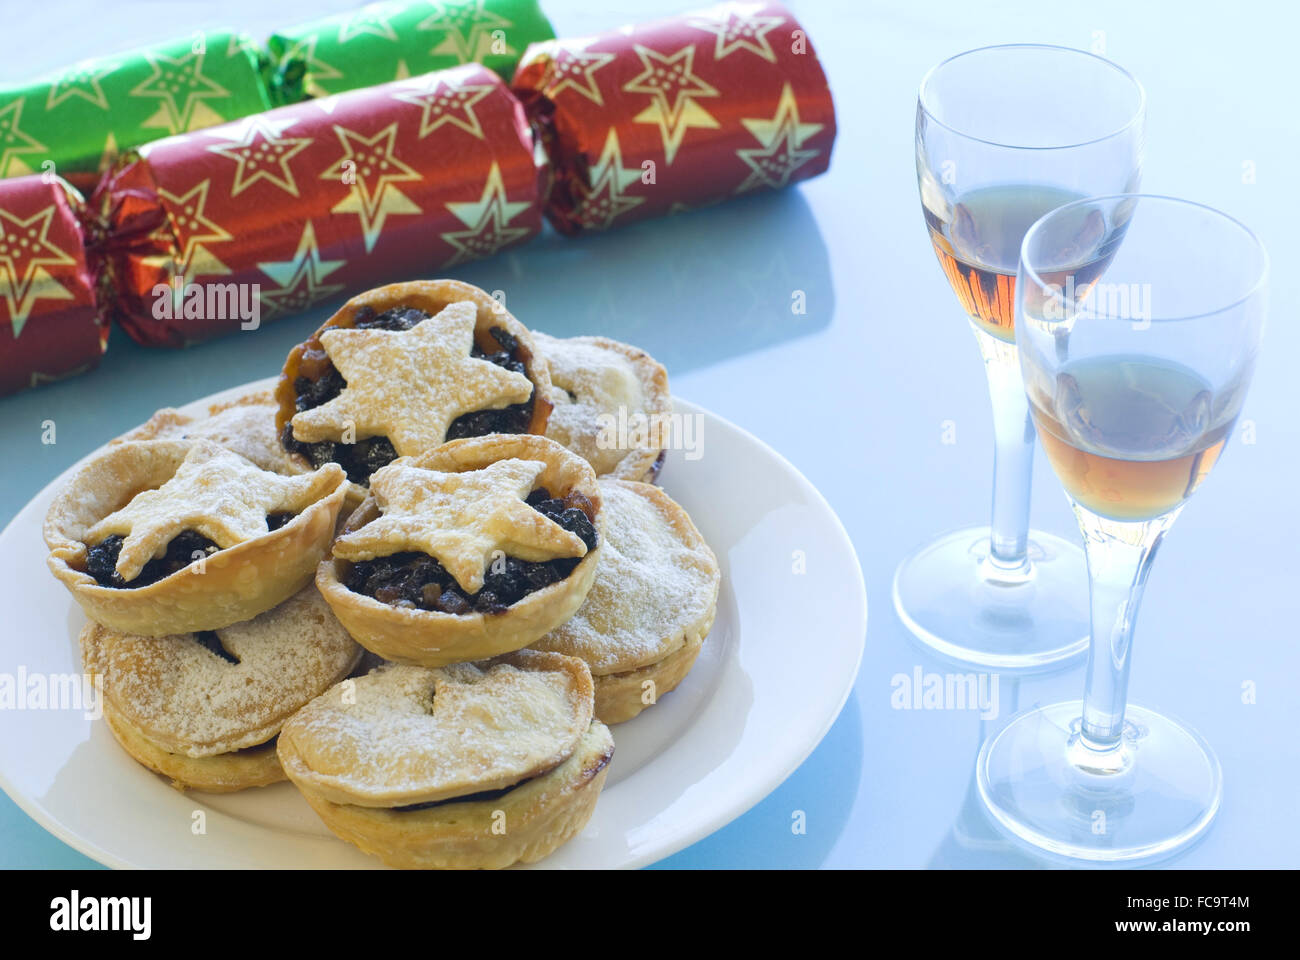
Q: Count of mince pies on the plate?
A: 8